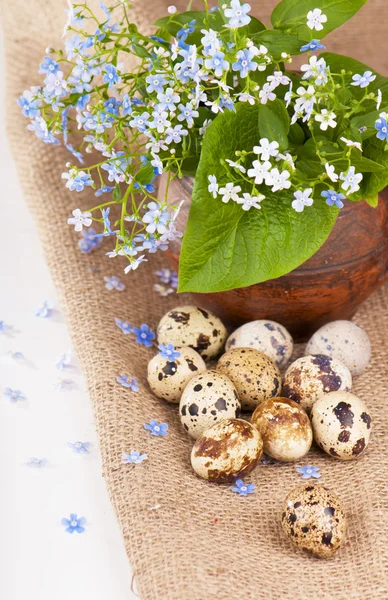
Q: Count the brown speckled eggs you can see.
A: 11